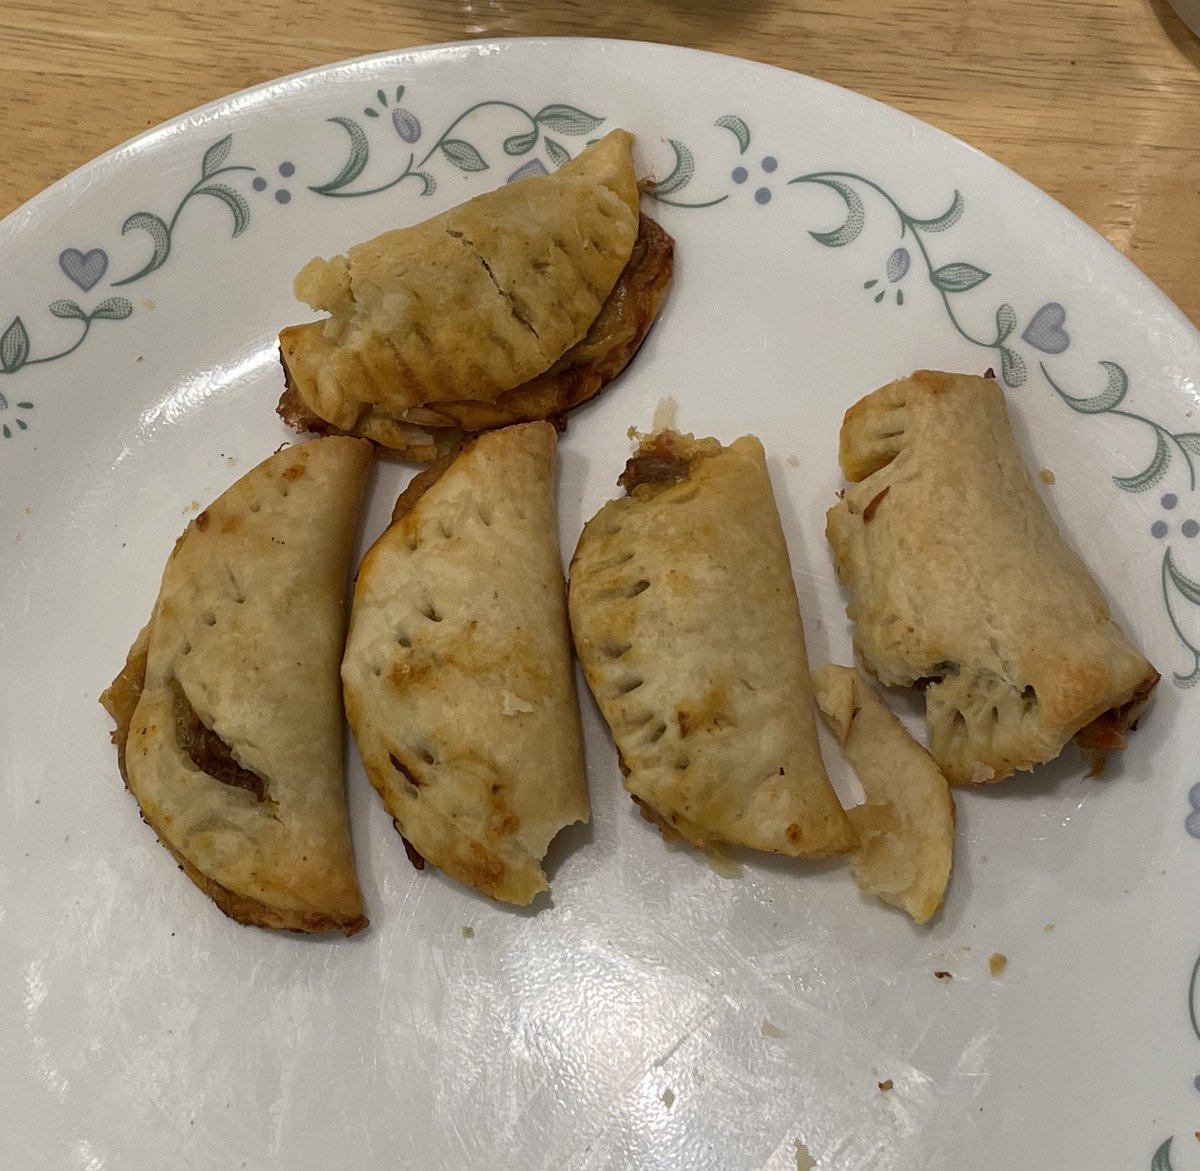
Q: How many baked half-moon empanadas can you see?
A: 5